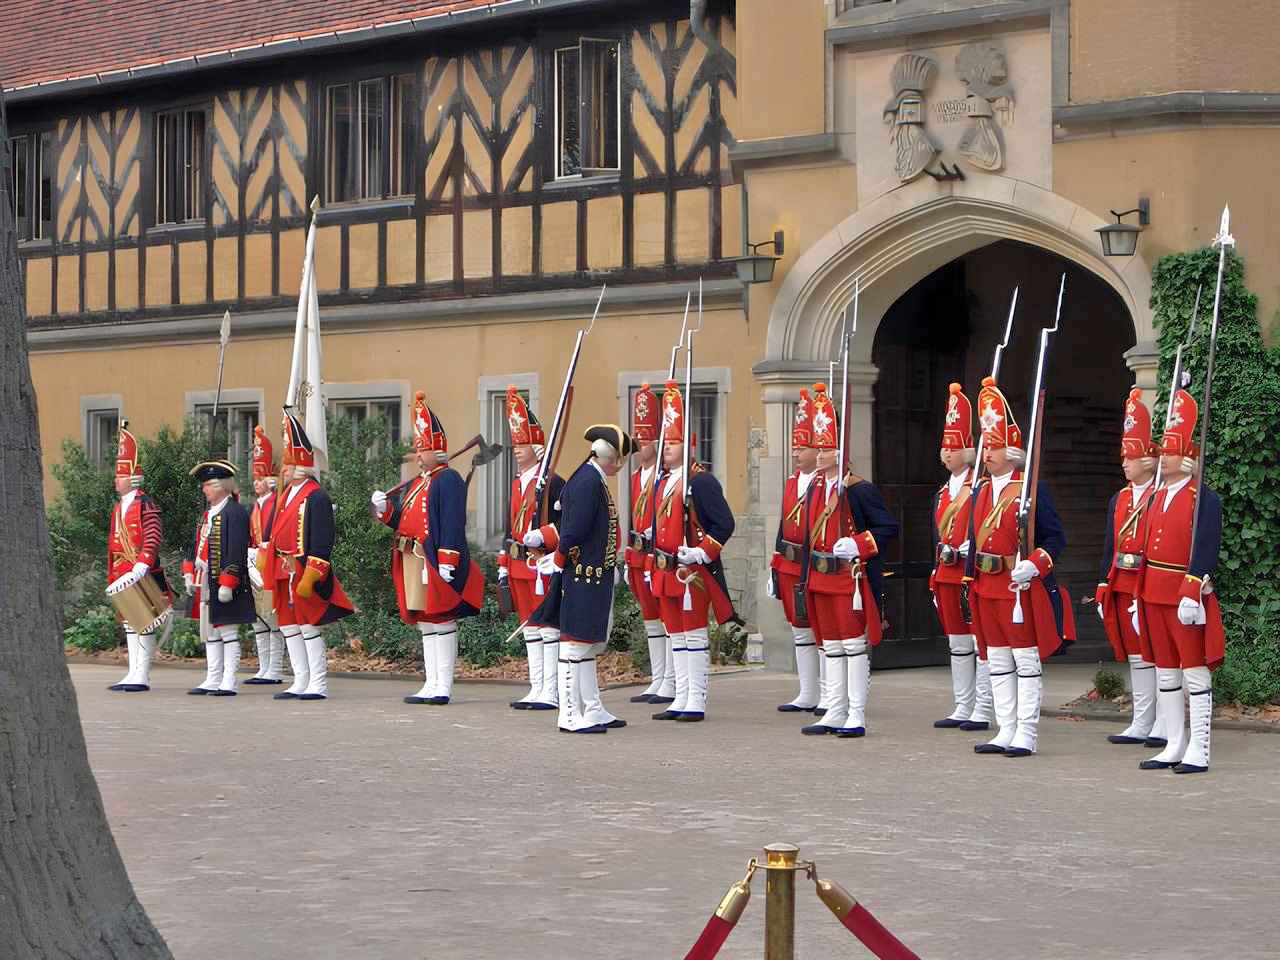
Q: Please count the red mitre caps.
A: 13